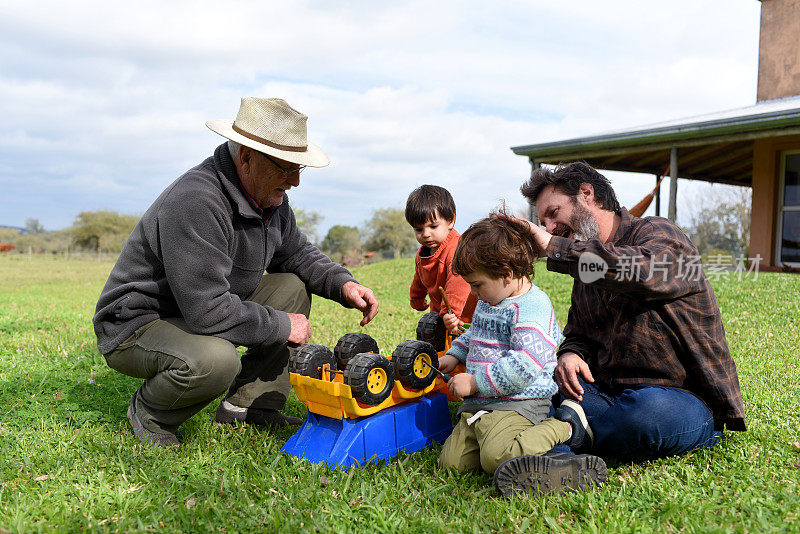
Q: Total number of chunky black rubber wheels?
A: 5